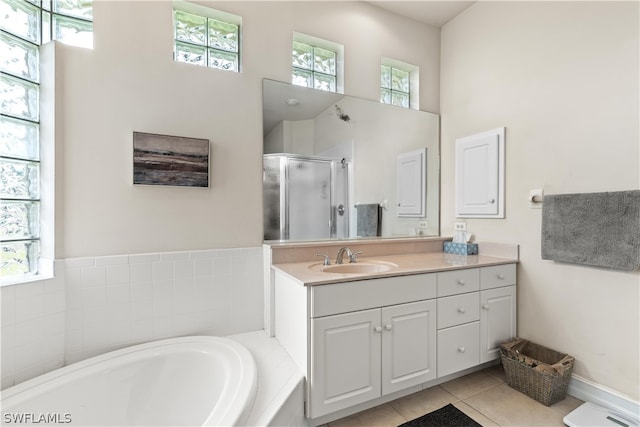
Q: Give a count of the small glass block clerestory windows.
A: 3